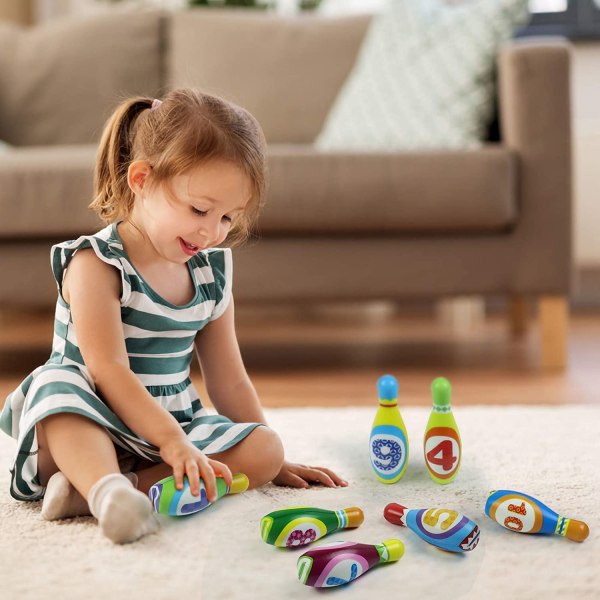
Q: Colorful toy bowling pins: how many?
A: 7